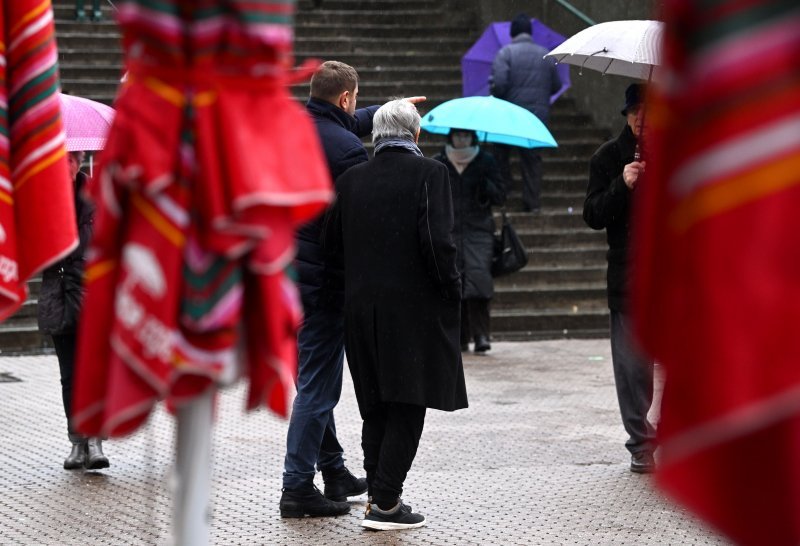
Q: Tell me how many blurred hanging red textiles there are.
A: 3